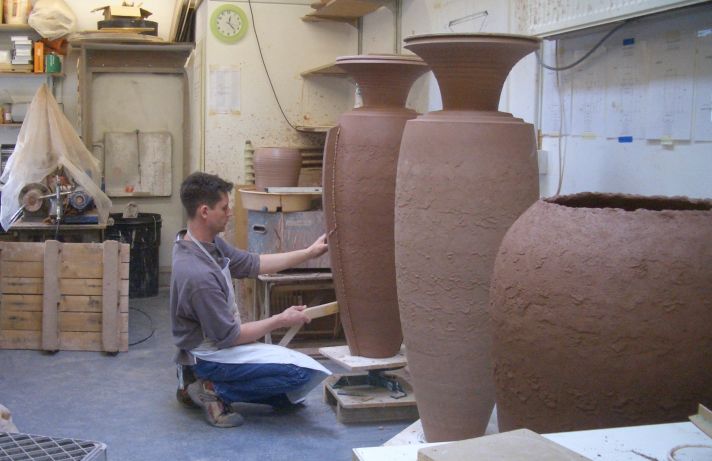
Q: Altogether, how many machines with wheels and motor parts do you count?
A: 1